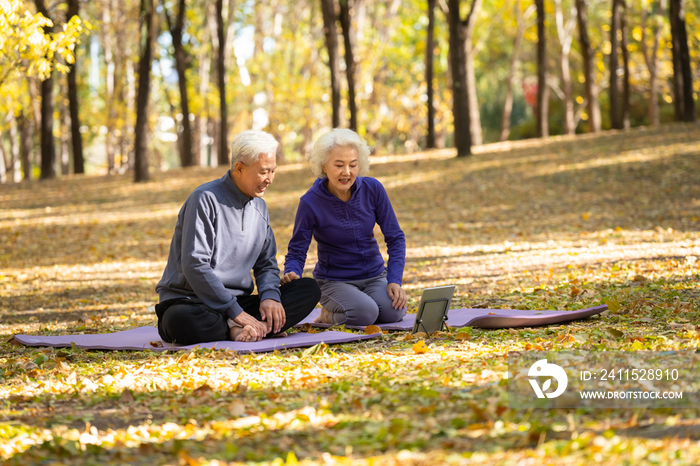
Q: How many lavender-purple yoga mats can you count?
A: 2